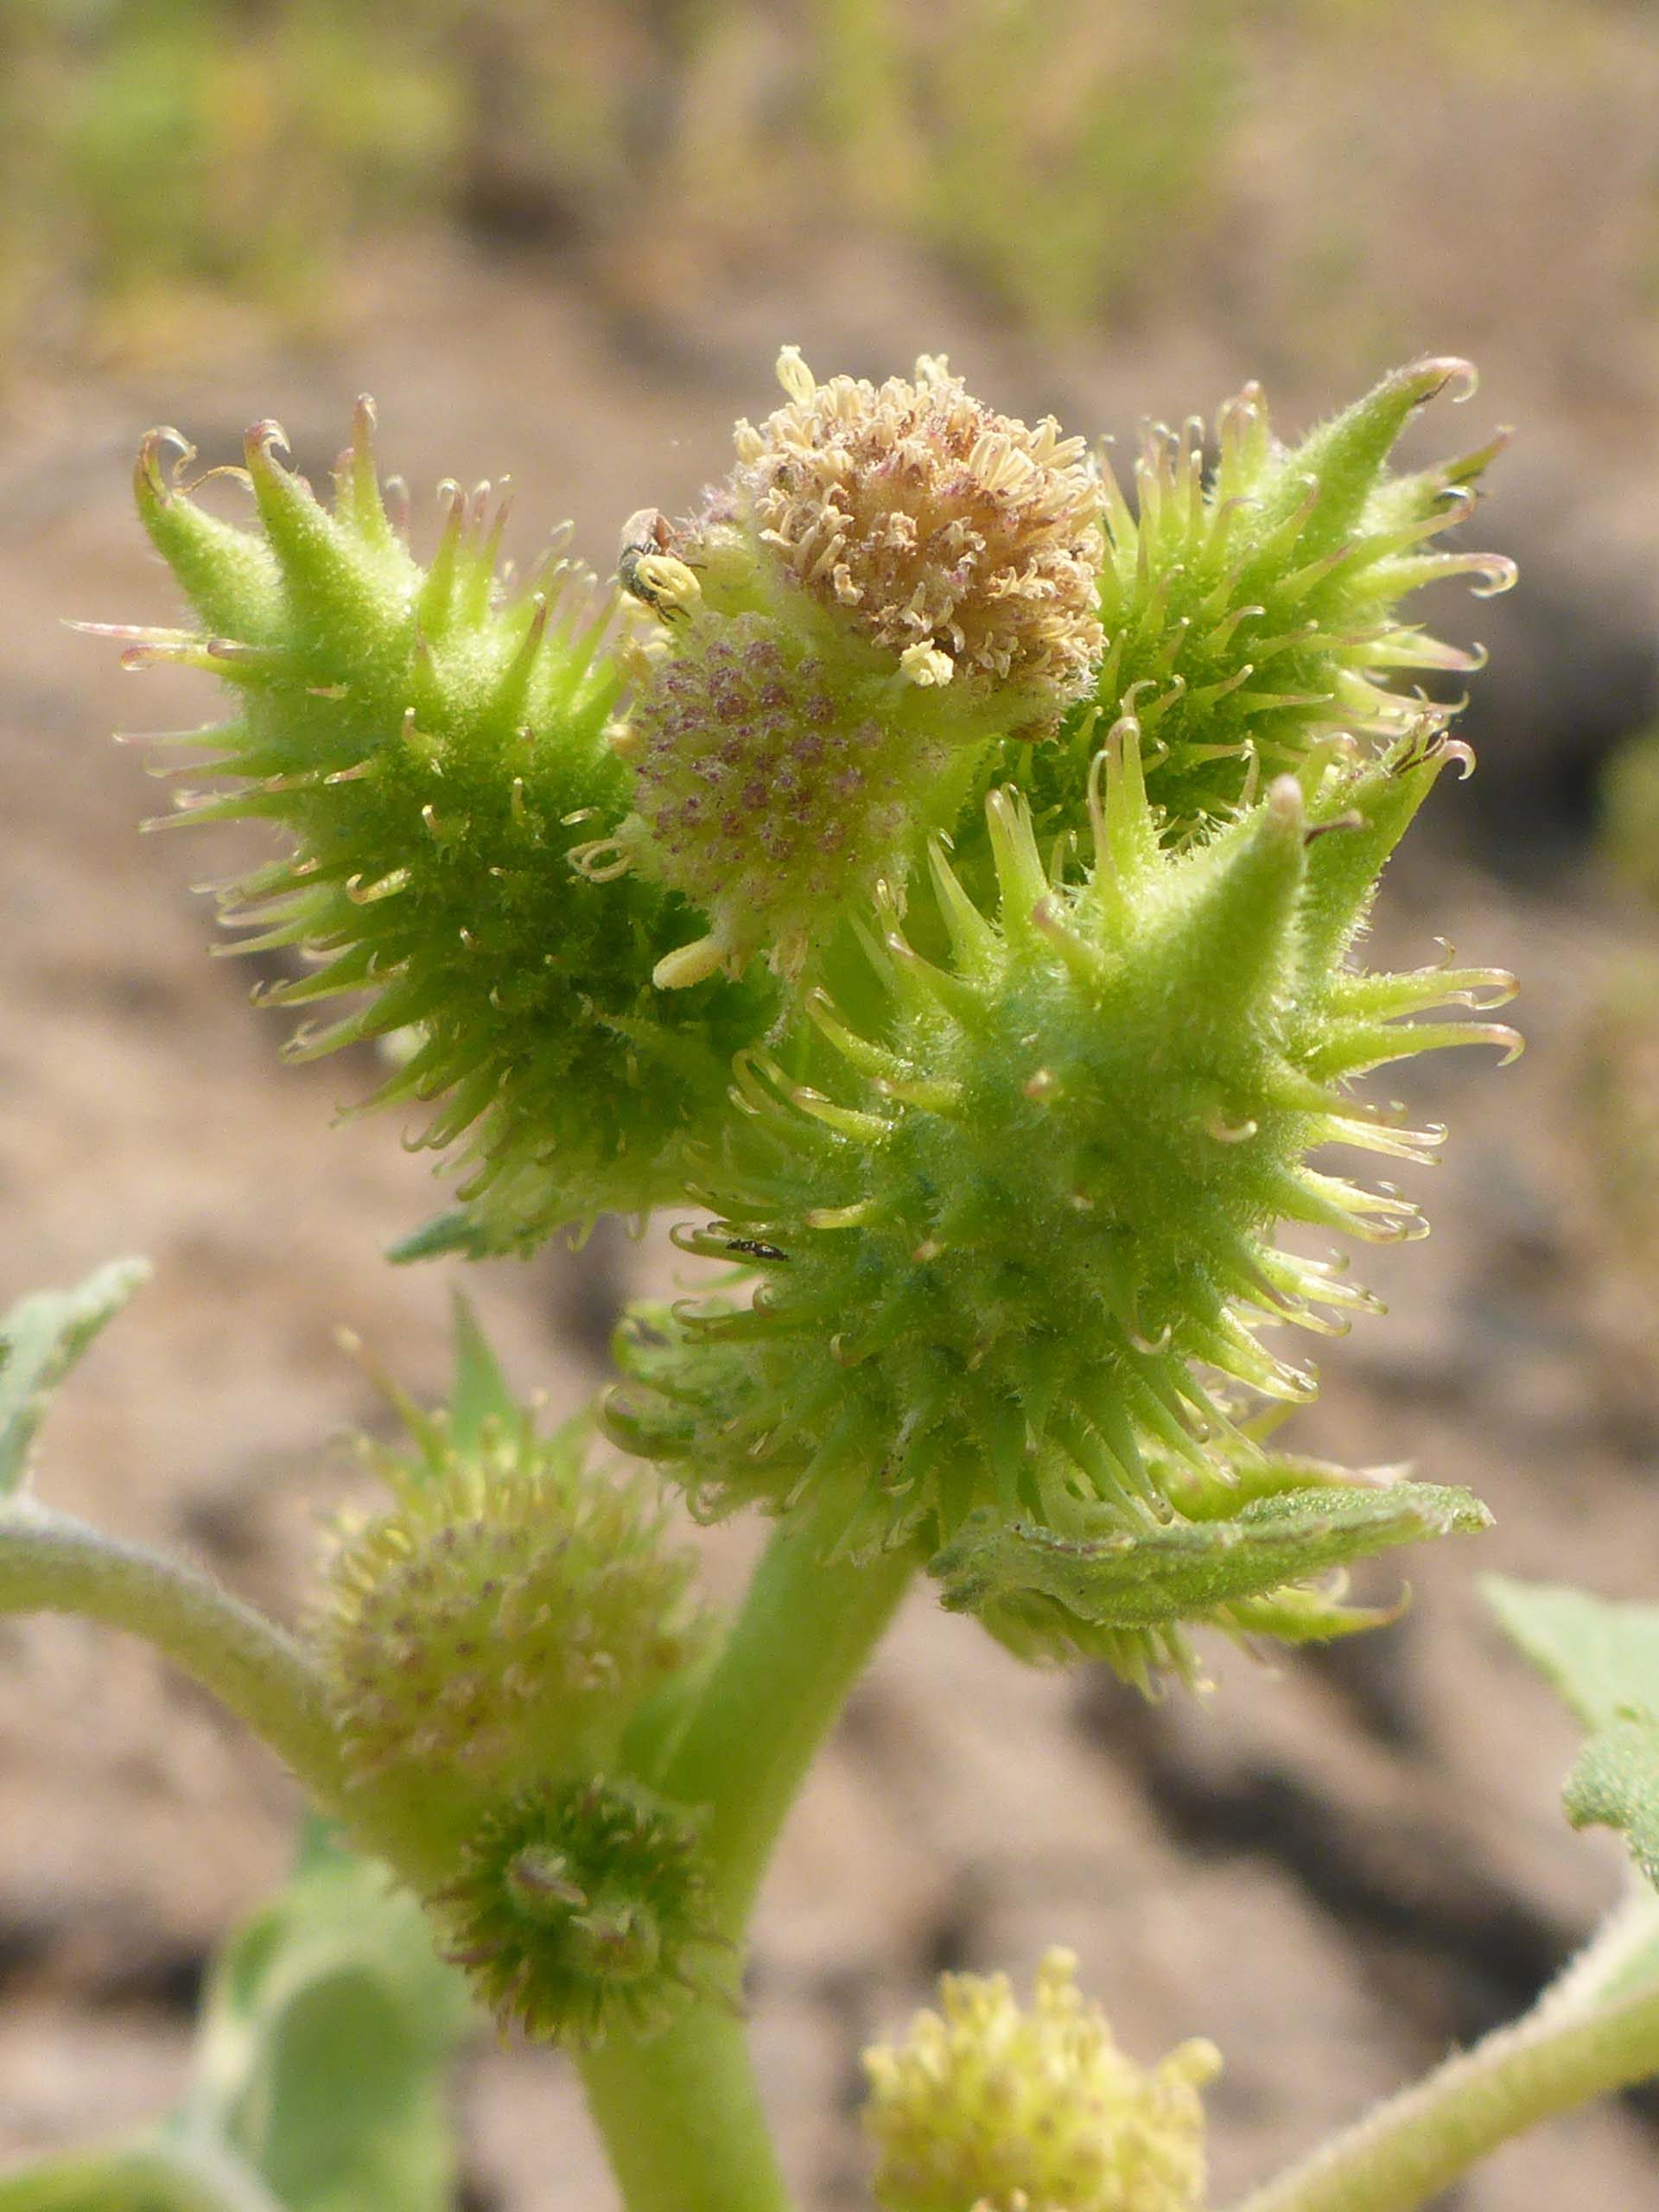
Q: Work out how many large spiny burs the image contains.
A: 3